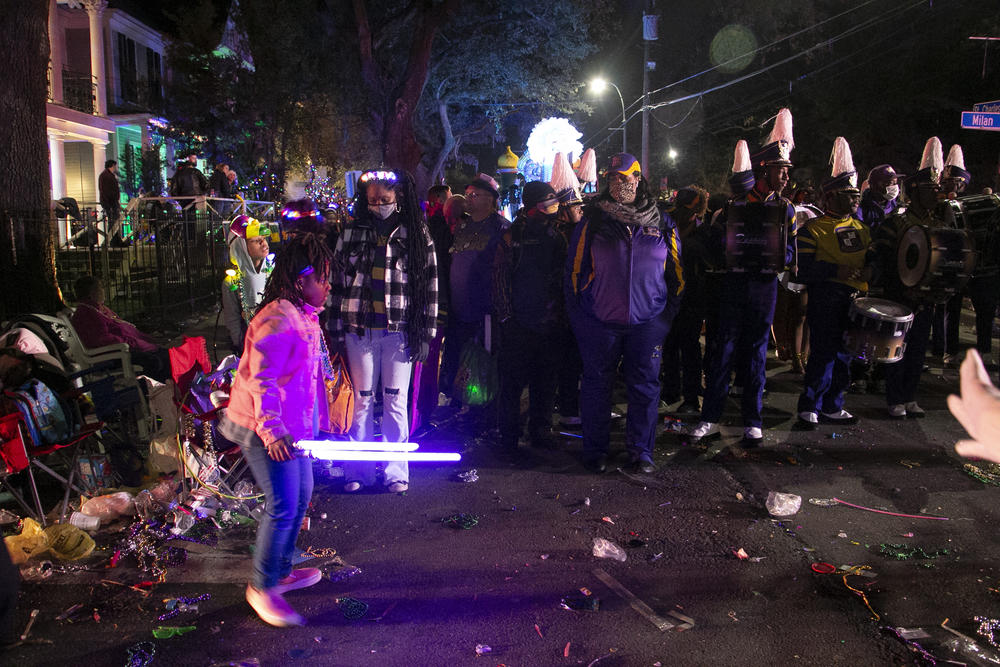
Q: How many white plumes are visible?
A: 7